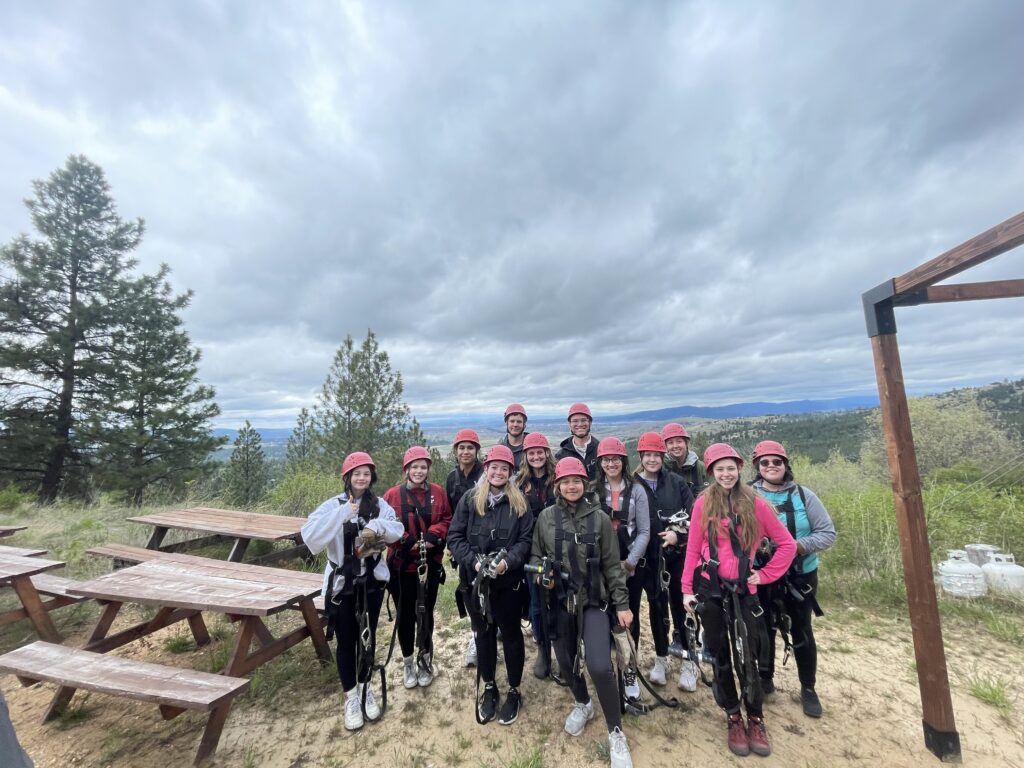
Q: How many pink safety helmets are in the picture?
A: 13